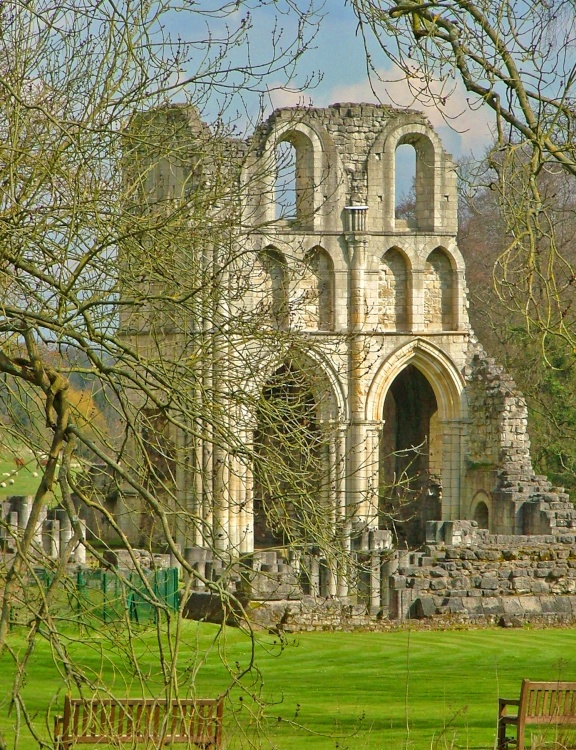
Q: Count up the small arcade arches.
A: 4